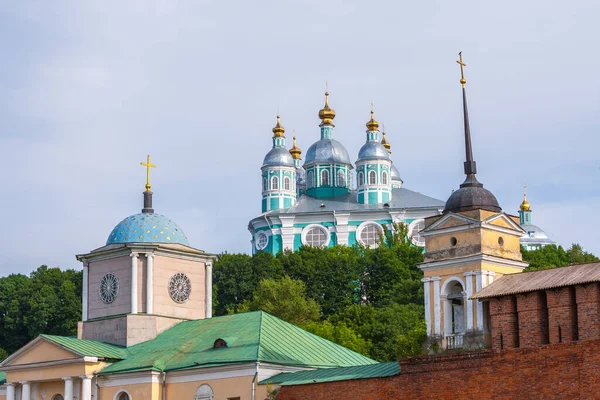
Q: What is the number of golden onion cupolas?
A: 6